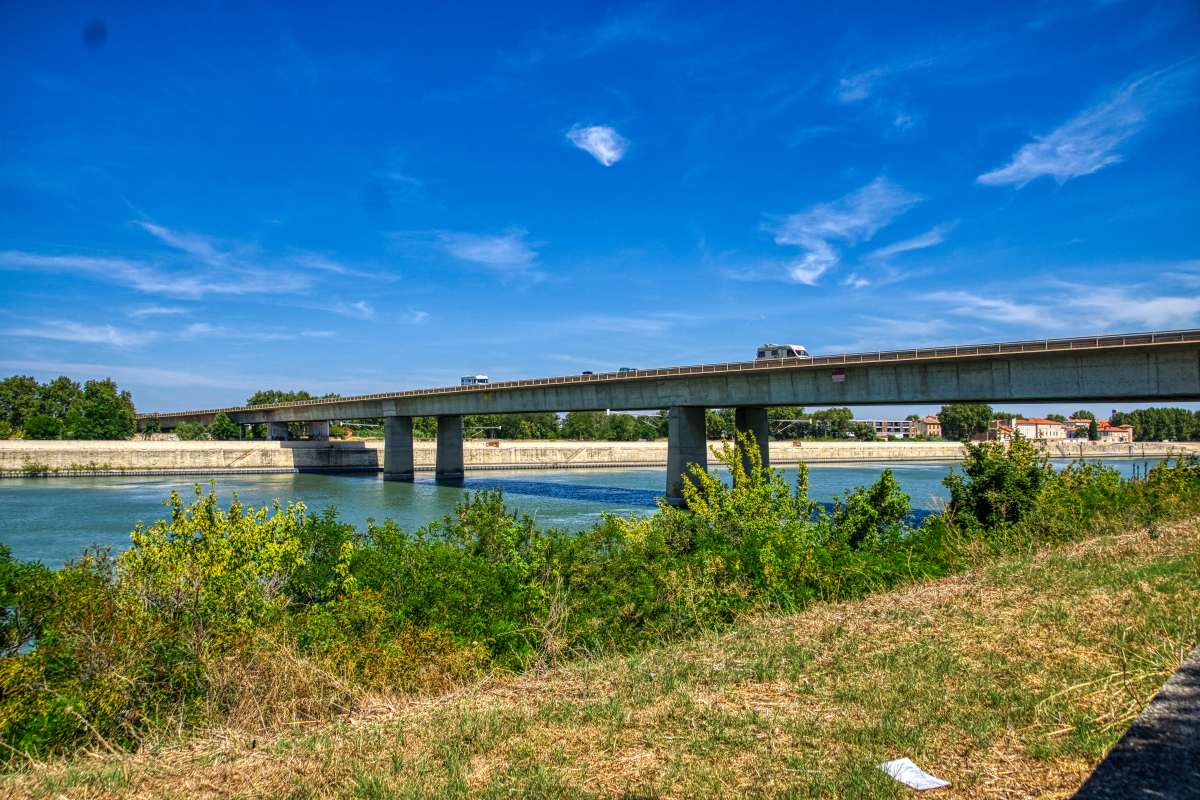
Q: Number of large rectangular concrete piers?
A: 4